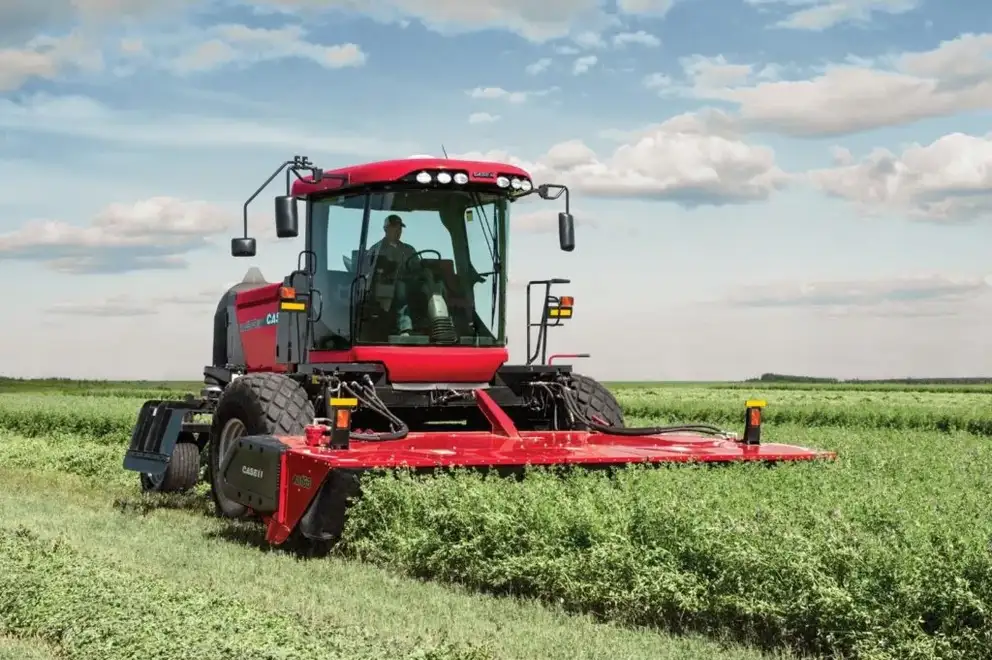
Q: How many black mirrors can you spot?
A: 3